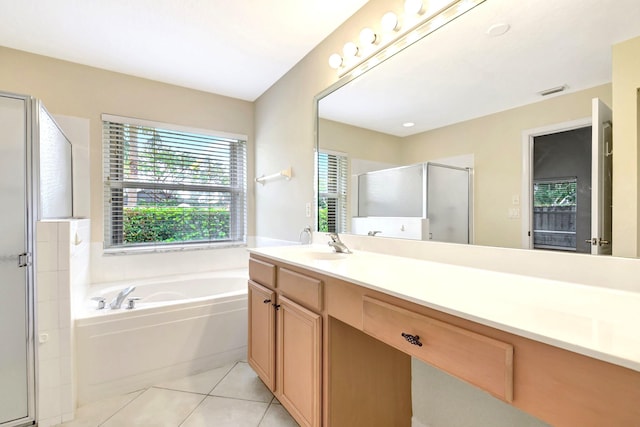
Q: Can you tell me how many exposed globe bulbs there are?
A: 5